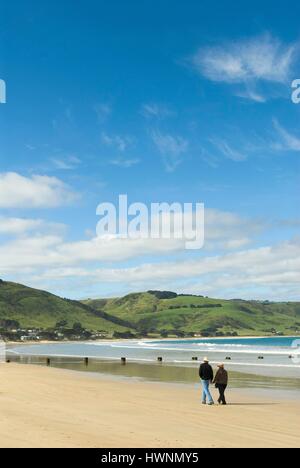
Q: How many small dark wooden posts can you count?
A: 9